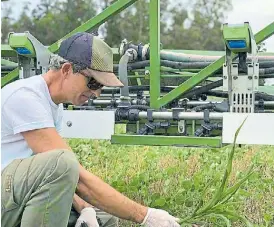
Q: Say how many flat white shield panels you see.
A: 2